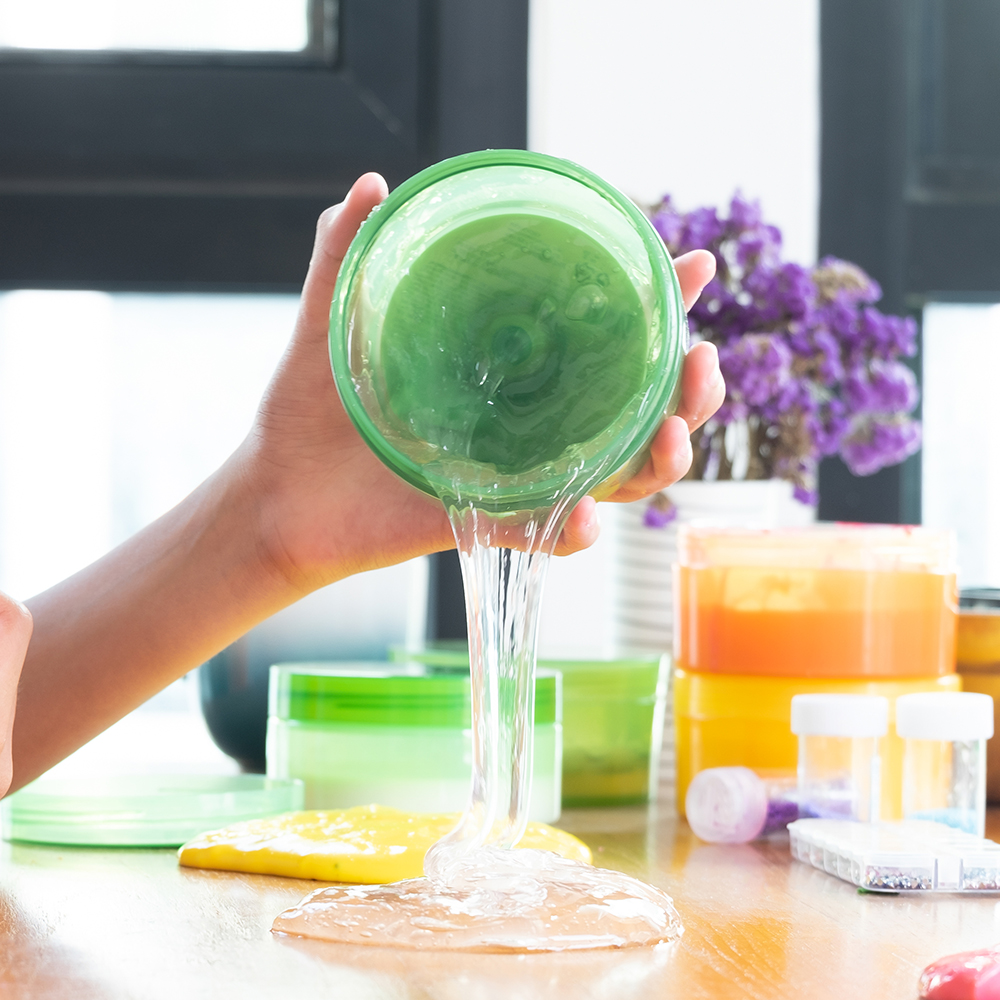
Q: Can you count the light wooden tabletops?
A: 1